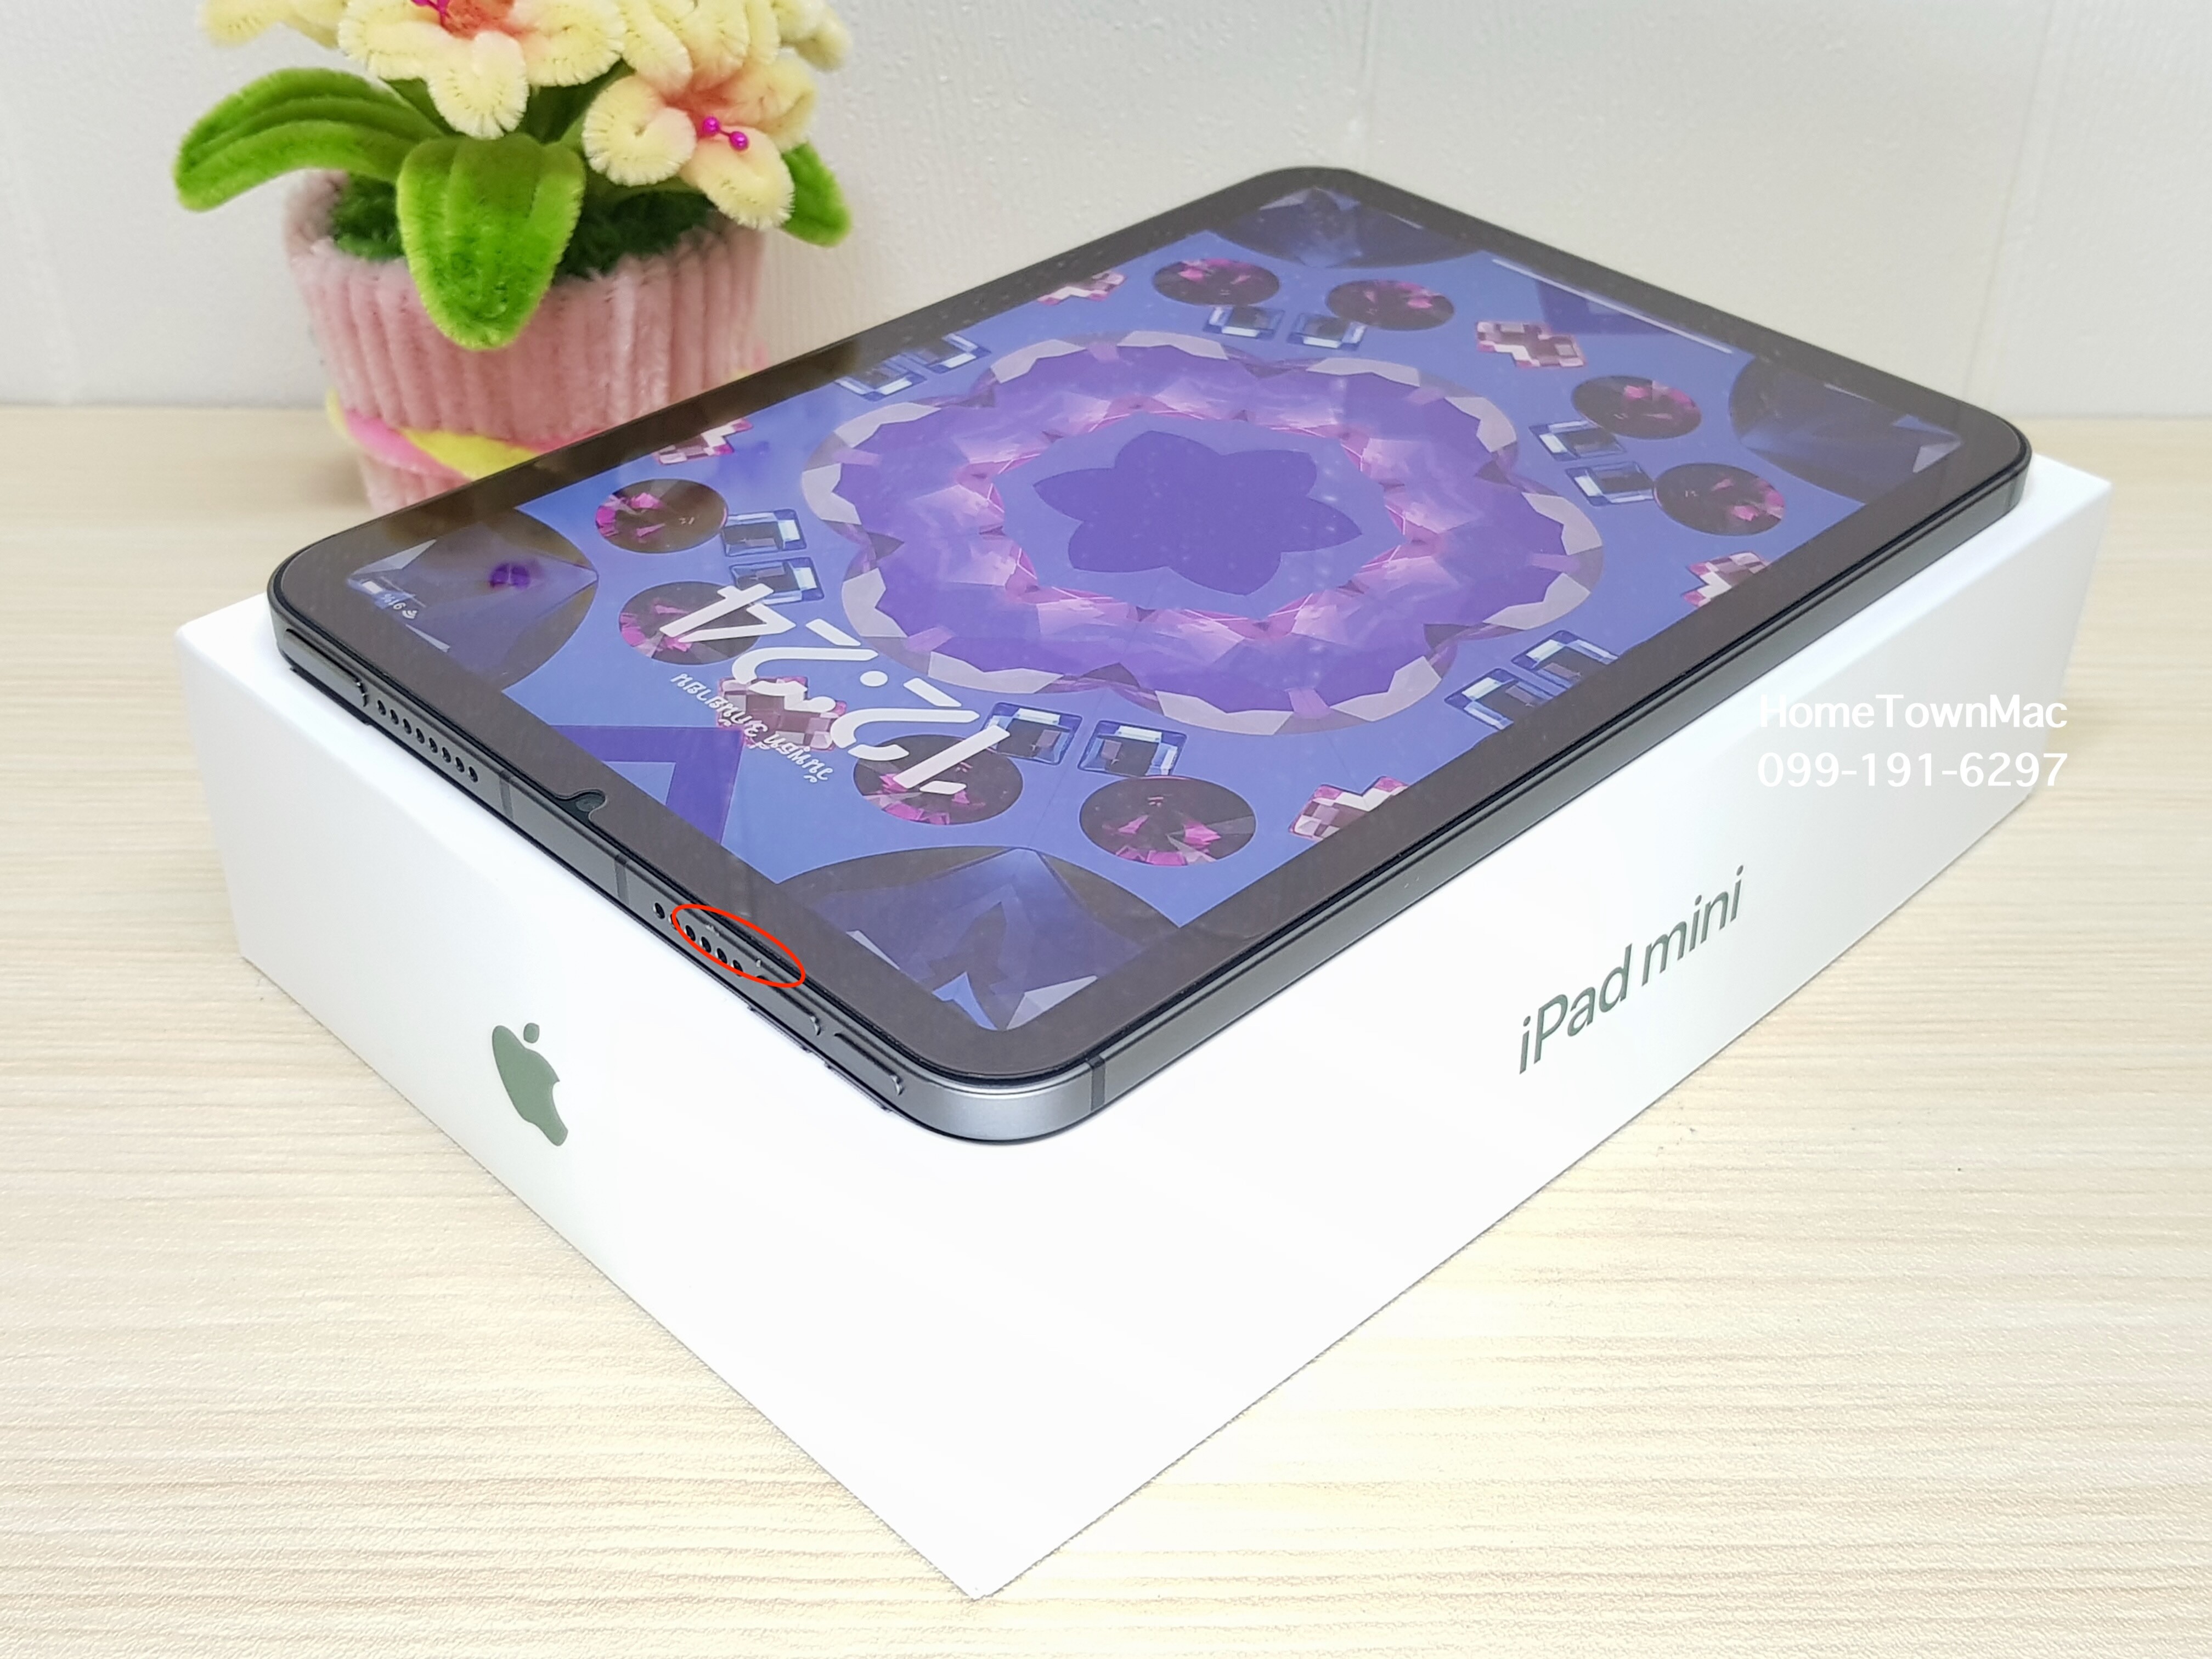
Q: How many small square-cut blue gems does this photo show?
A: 12